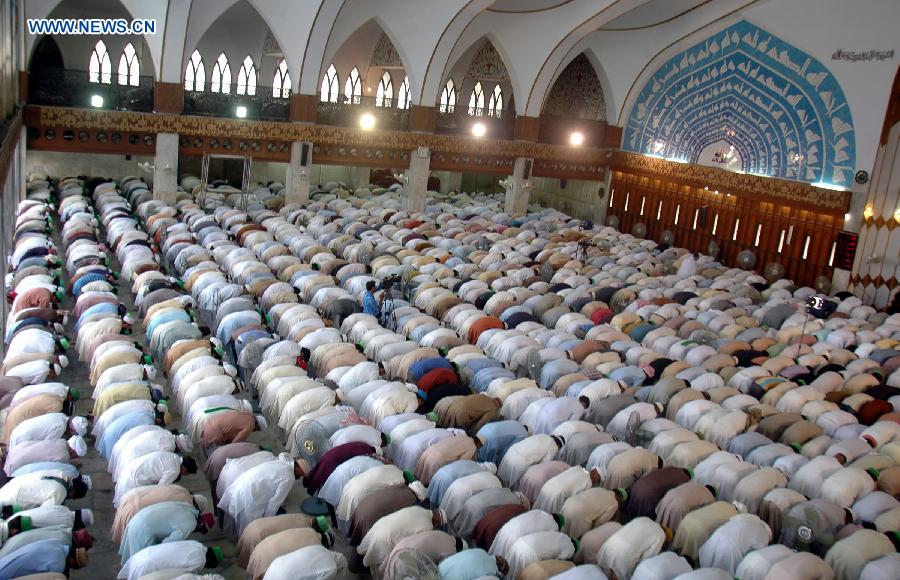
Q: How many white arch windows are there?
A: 13